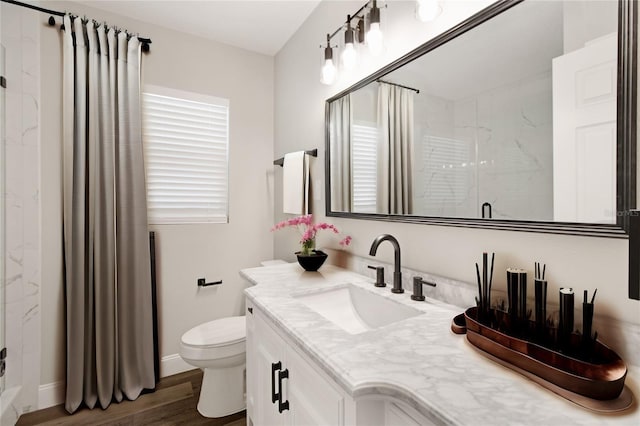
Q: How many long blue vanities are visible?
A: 0